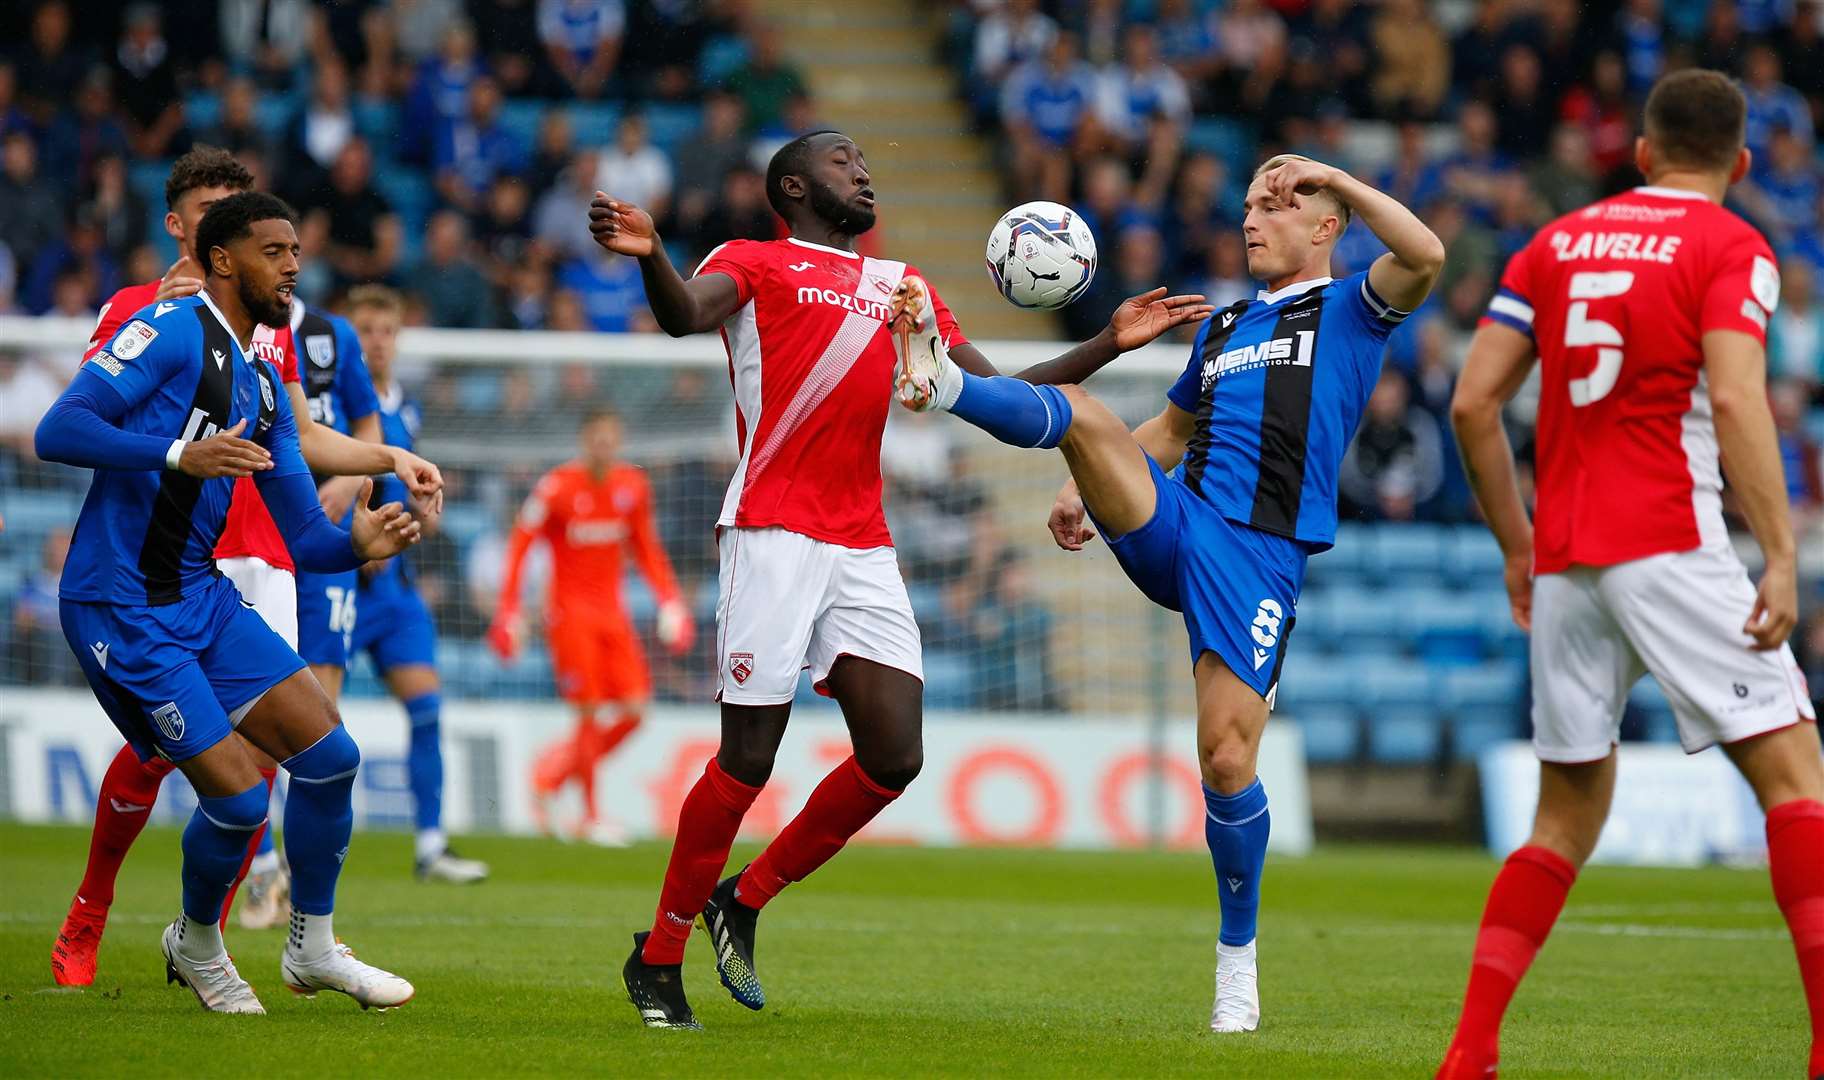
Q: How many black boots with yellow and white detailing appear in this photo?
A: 2